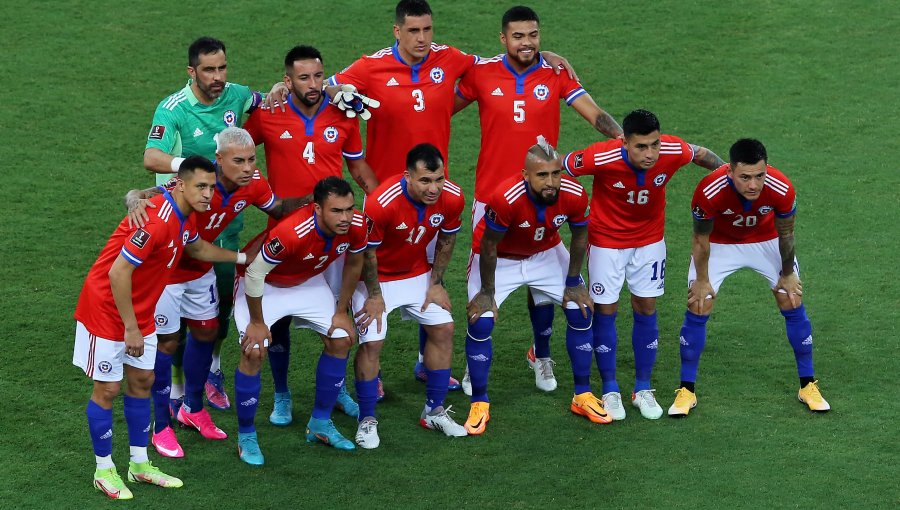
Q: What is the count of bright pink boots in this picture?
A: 2